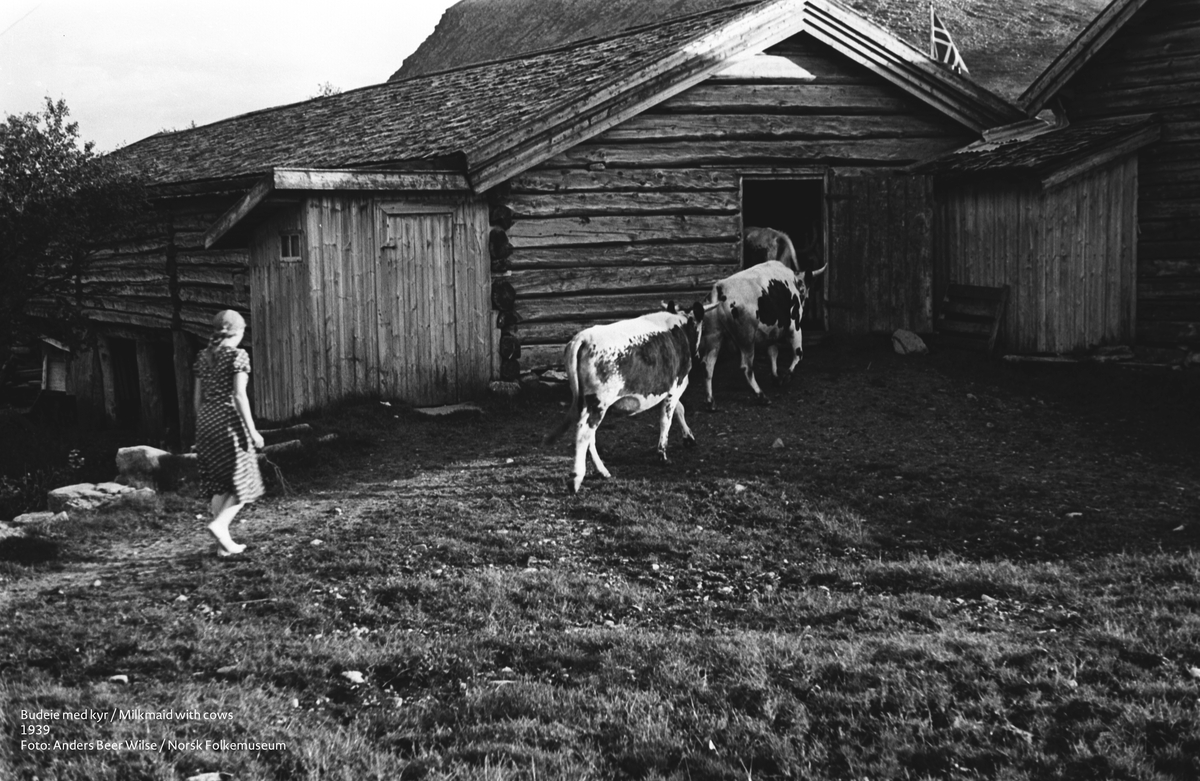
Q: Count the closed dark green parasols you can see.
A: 0